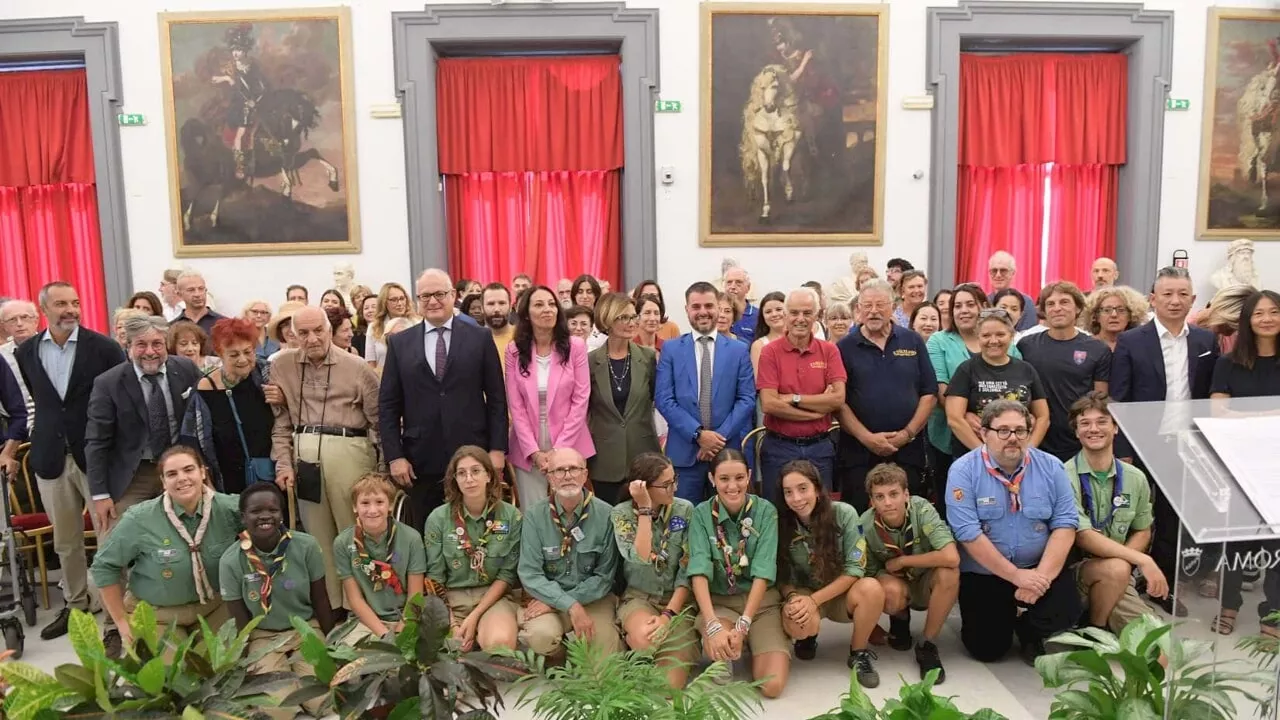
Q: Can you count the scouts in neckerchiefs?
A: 11